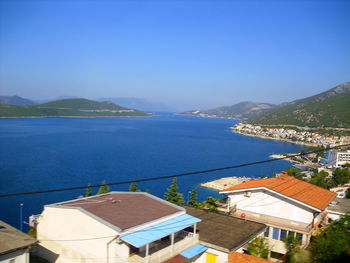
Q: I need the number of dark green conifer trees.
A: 5